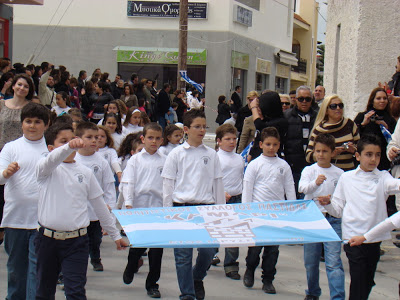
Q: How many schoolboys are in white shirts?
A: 9